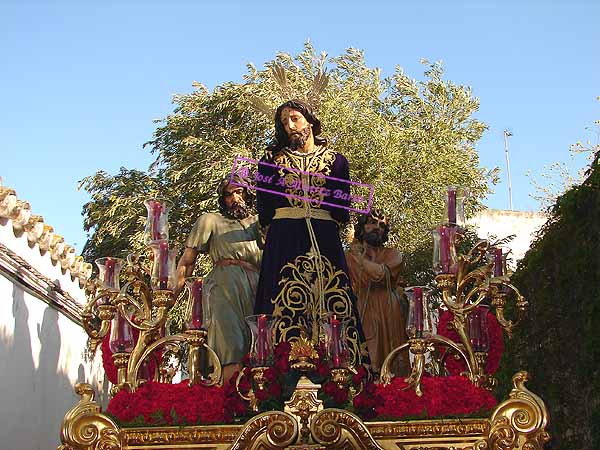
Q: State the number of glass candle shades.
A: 12